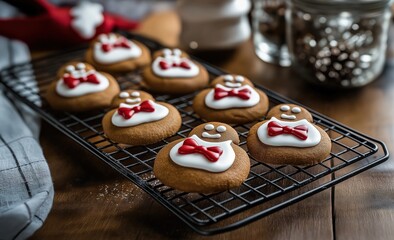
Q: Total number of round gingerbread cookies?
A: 7